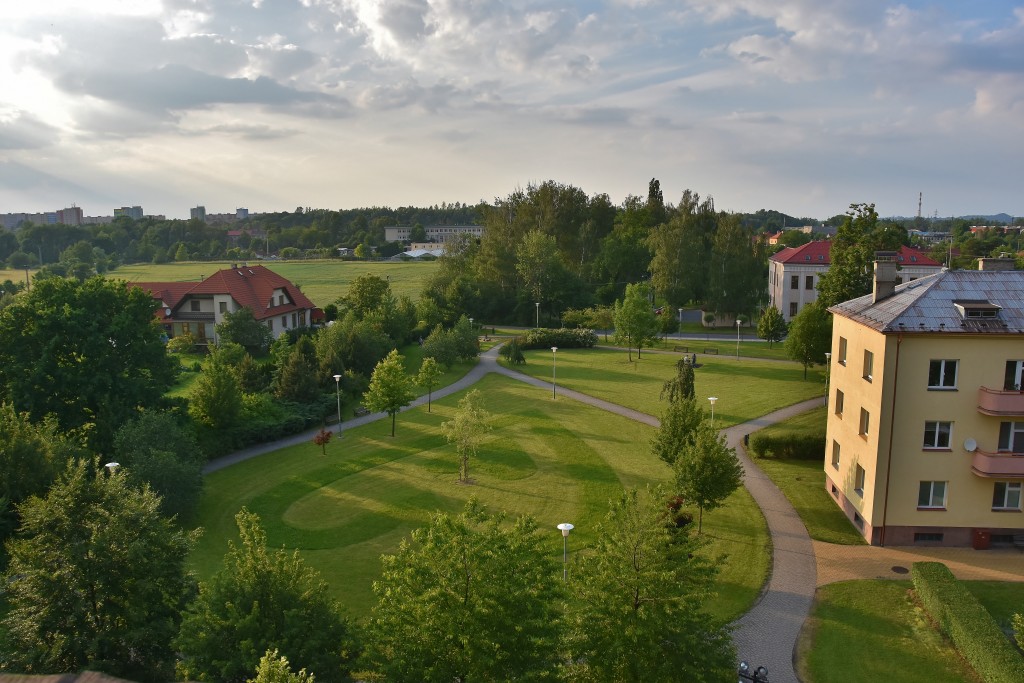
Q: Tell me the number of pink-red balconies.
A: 2